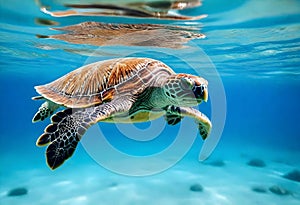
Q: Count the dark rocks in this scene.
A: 7